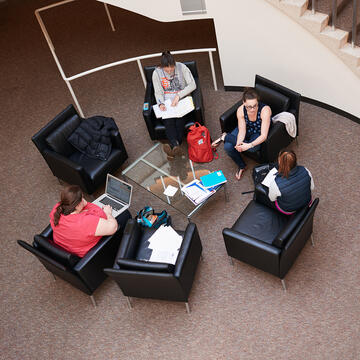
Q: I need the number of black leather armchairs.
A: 6